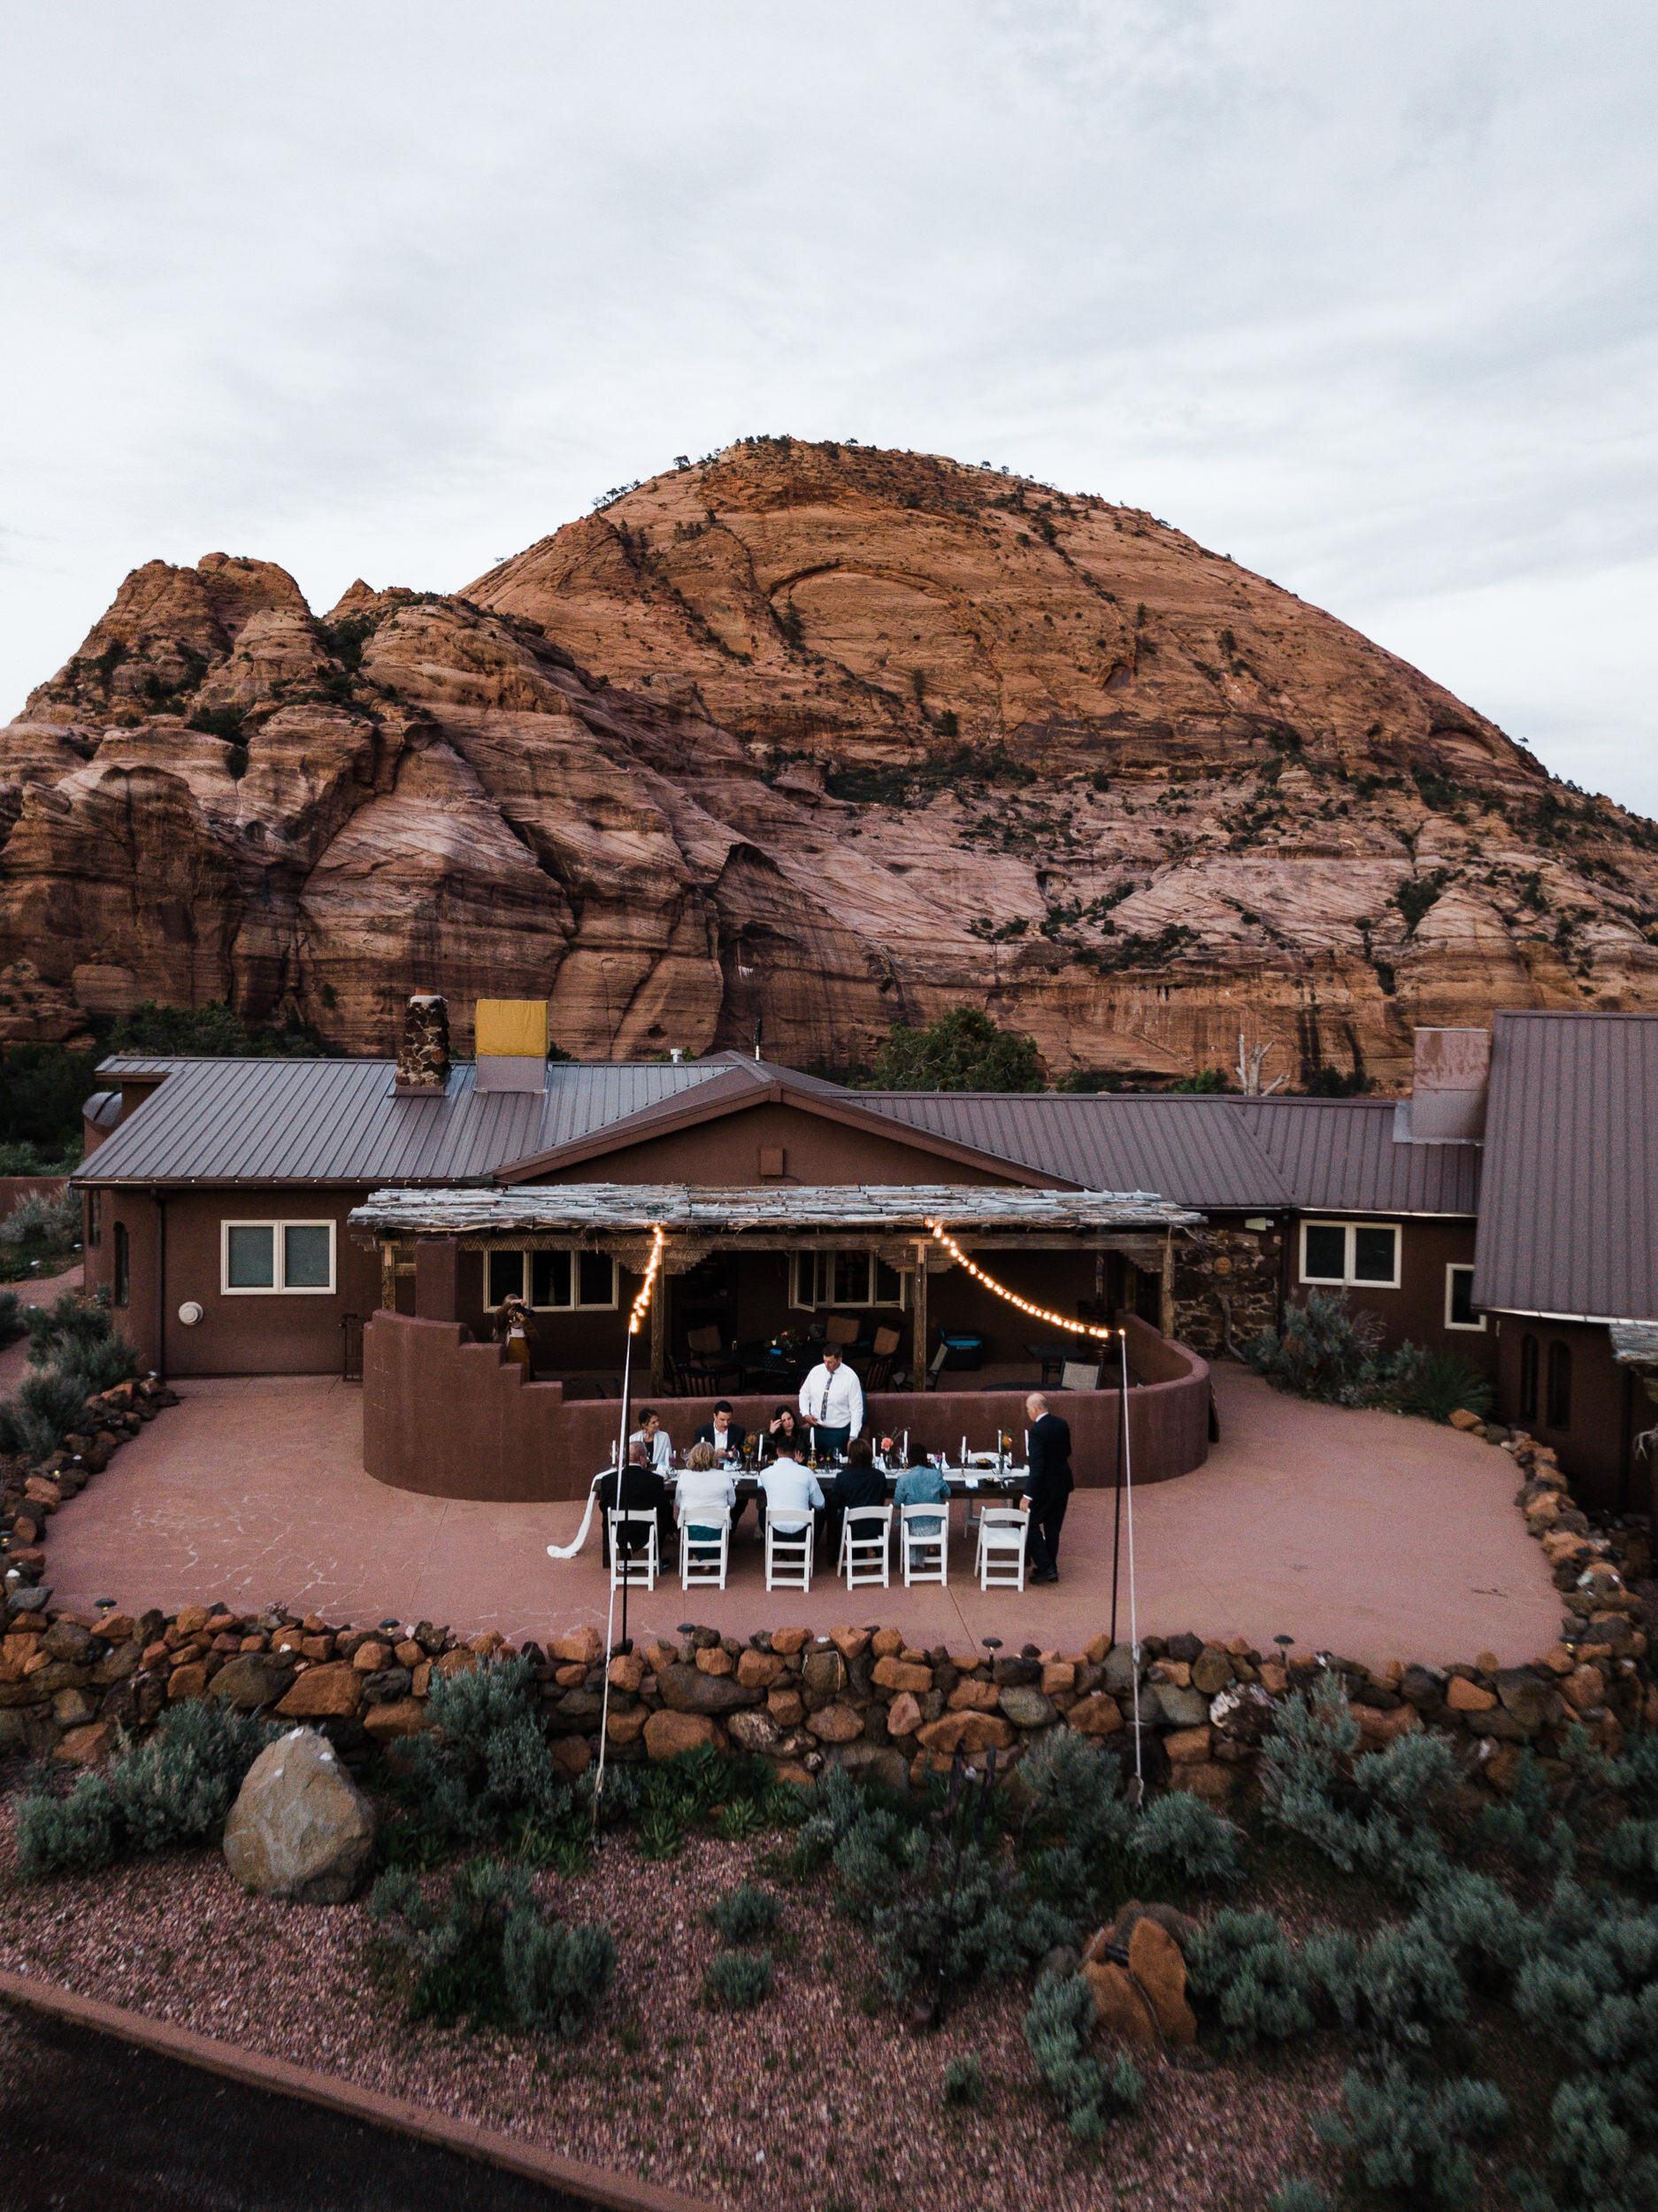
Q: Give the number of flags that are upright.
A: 0